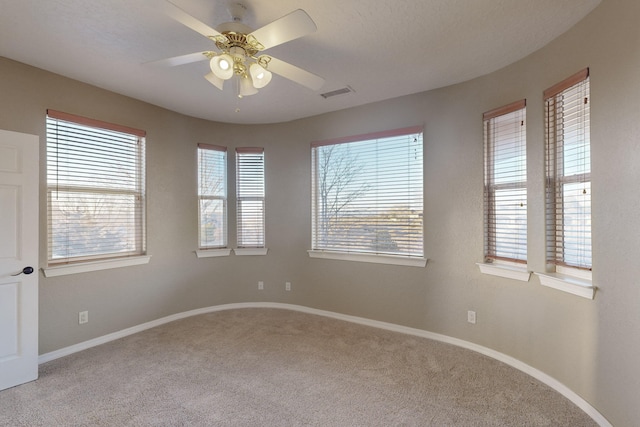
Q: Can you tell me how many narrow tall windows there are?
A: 4